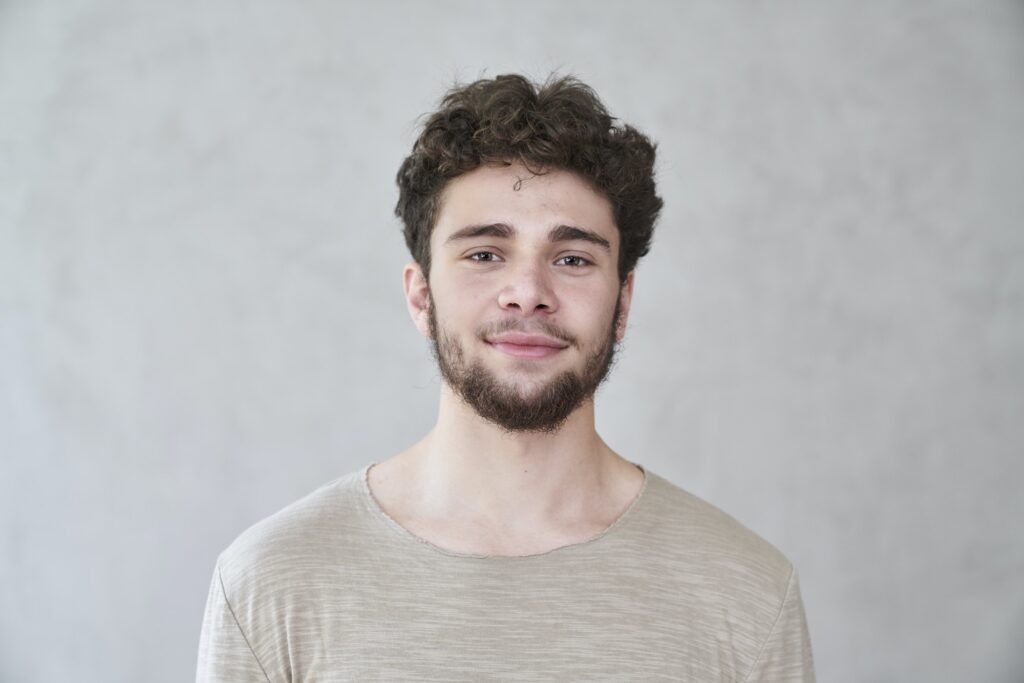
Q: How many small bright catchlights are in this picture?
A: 2